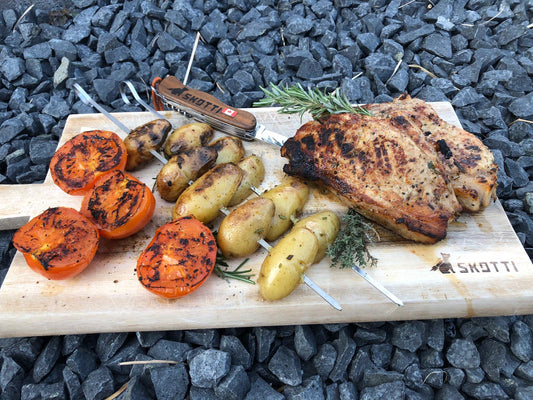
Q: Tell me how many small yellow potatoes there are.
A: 10